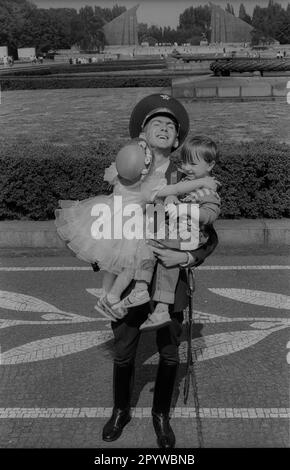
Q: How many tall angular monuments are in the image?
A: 2